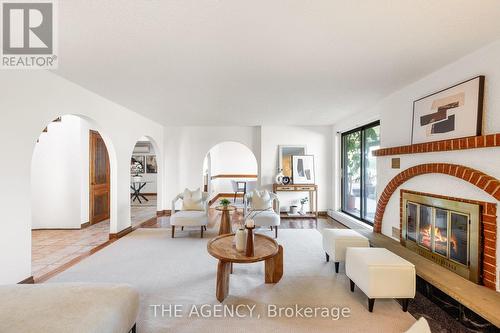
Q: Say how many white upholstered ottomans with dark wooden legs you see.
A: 2